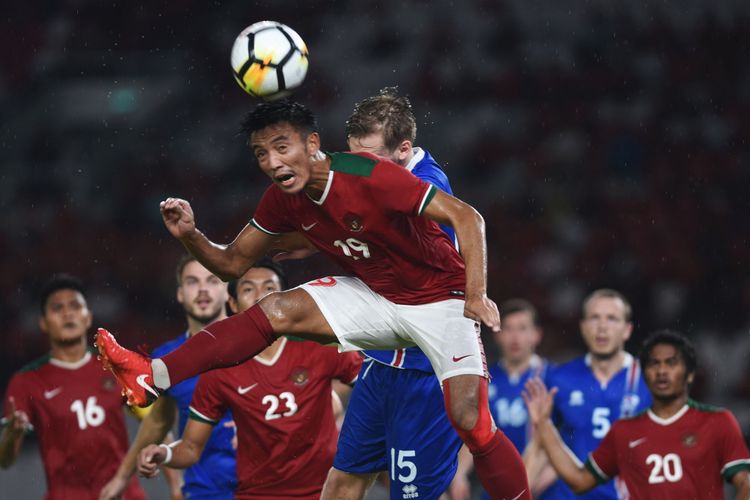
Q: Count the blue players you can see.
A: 4